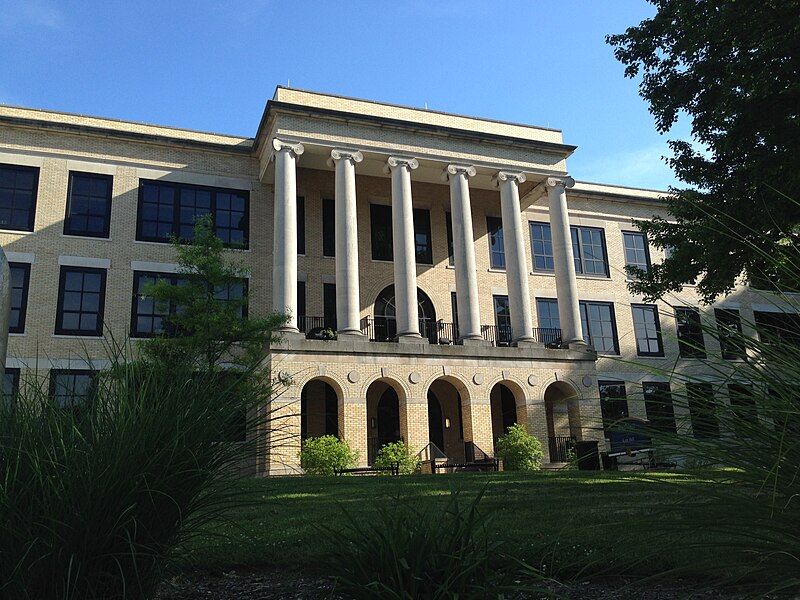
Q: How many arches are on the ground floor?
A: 5